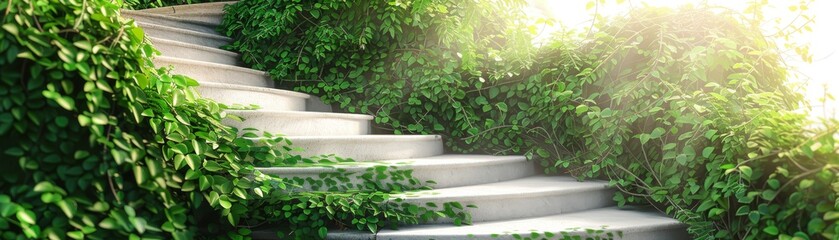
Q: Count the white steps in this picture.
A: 11